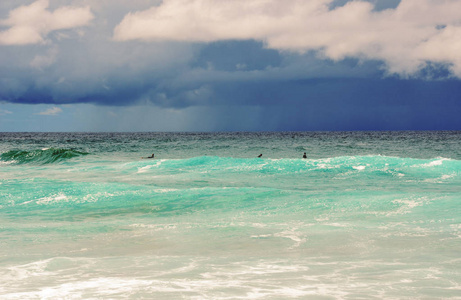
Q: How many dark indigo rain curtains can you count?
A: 1